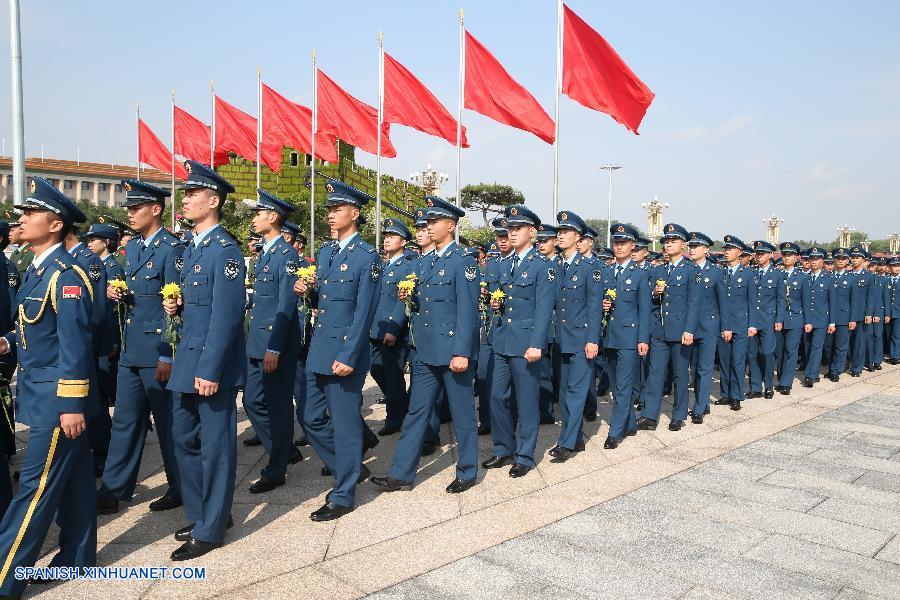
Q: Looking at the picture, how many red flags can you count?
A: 8